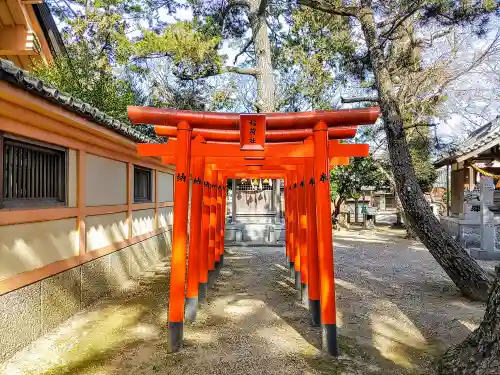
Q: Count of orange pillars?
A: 12